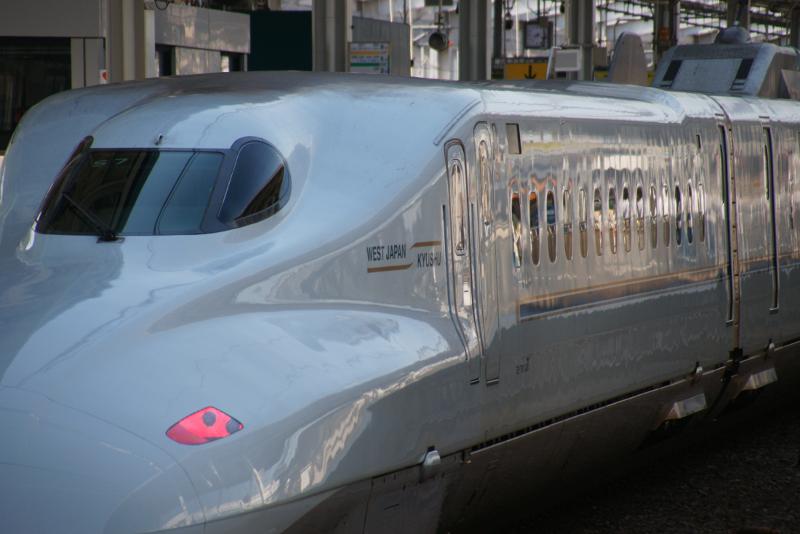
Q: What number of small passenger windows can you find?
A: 14